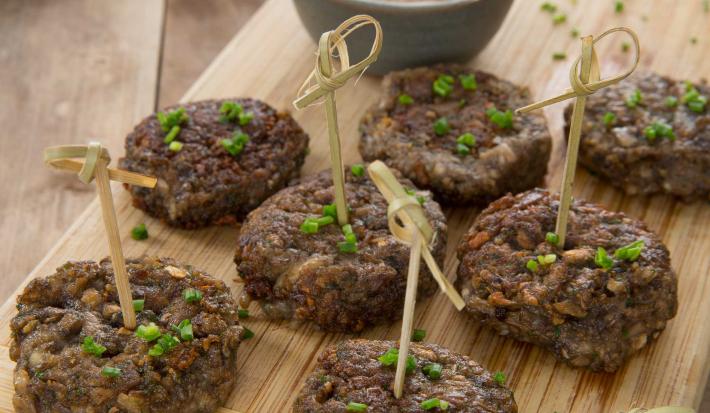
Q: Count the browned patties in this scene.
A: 7